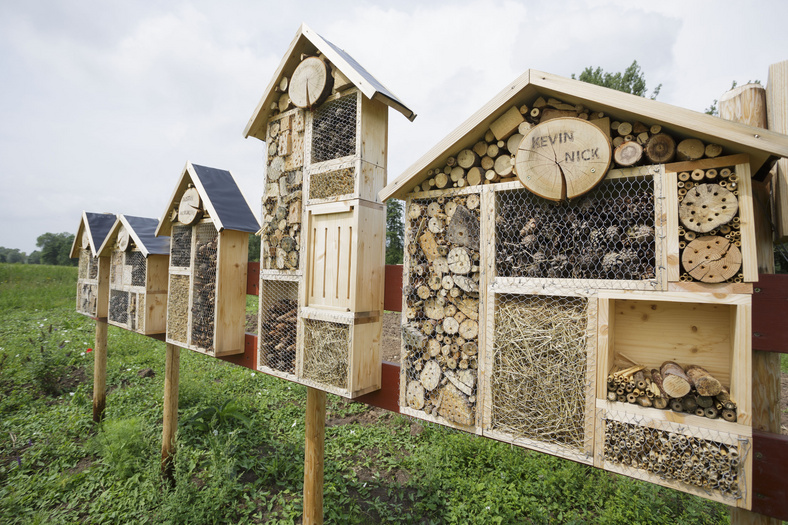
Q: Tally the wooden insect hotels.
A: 5